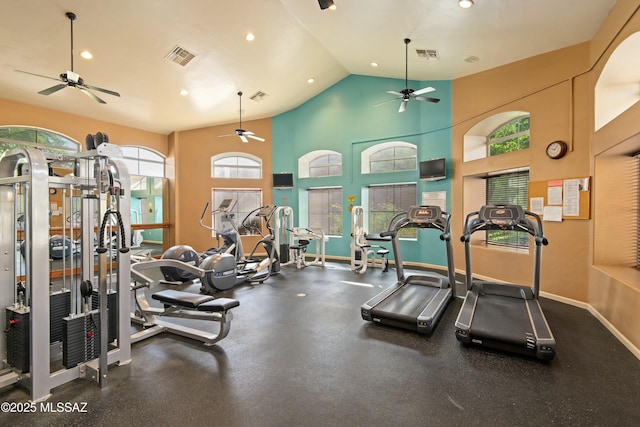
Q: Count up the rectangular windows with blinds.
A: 5